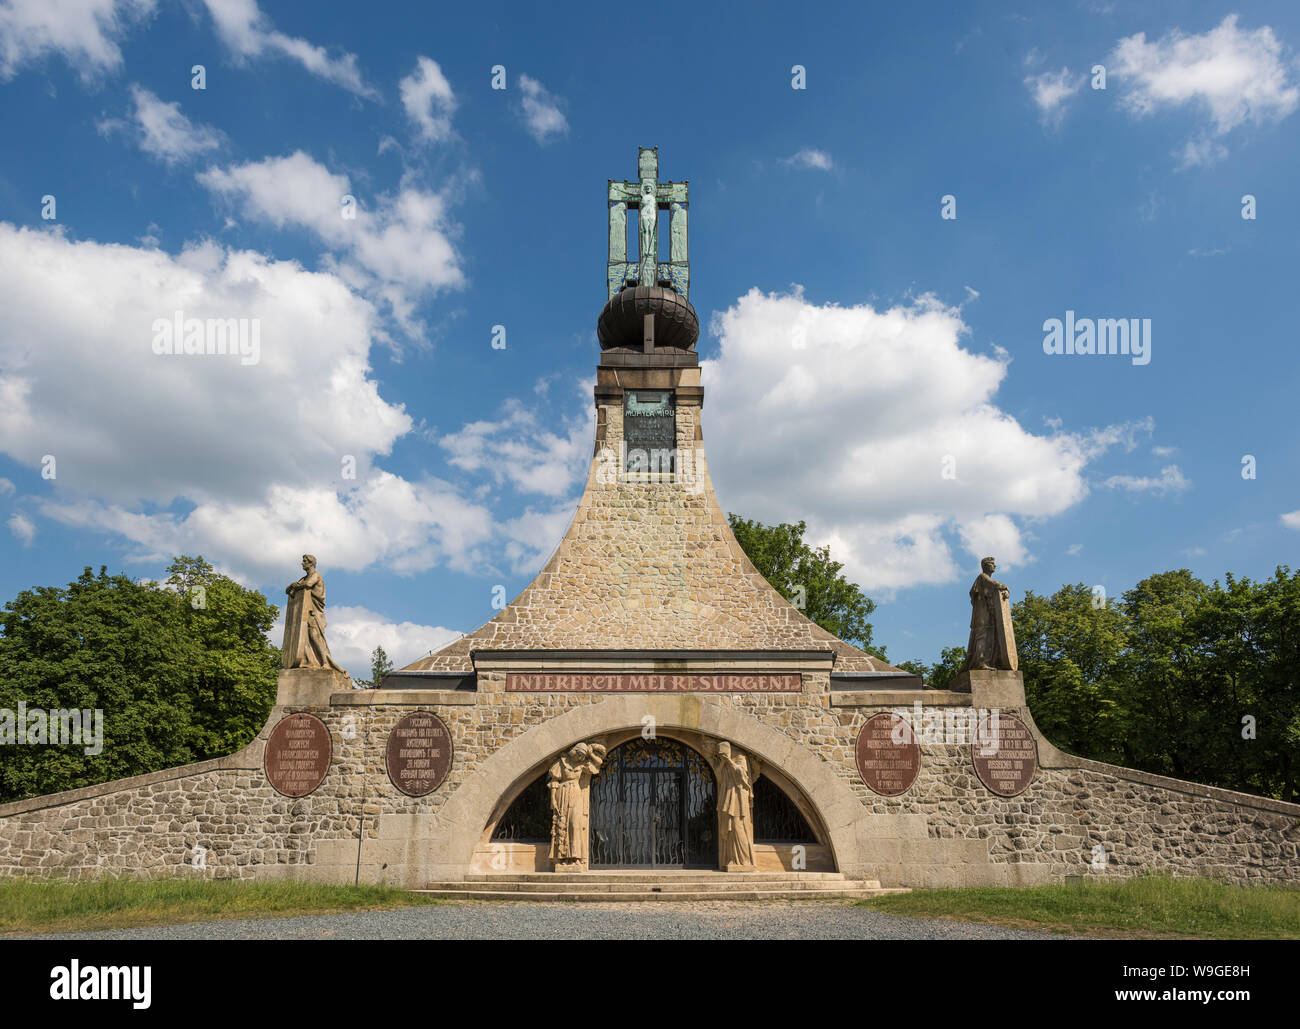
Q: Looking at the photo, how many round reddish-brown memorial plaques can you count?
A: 4